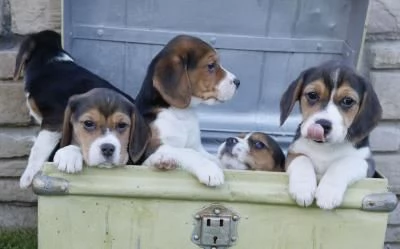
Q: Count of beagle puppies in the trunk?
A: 5